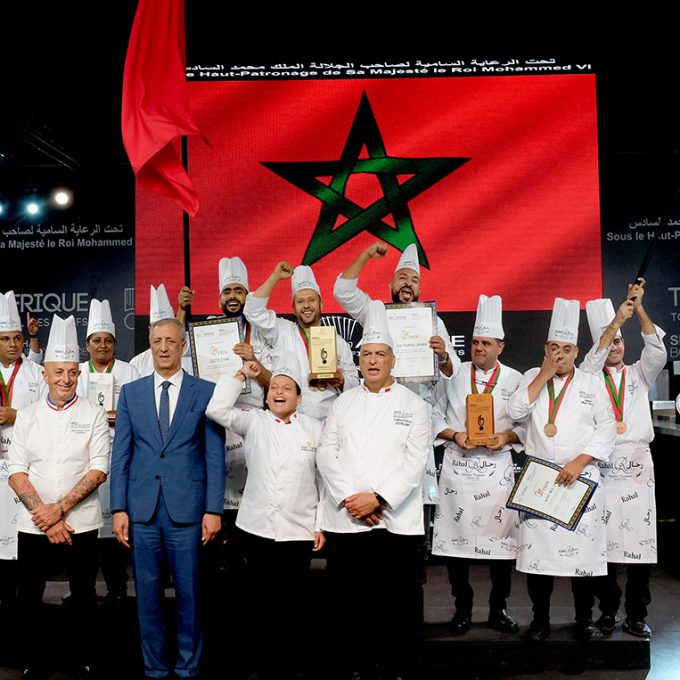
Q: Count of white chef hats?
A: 12